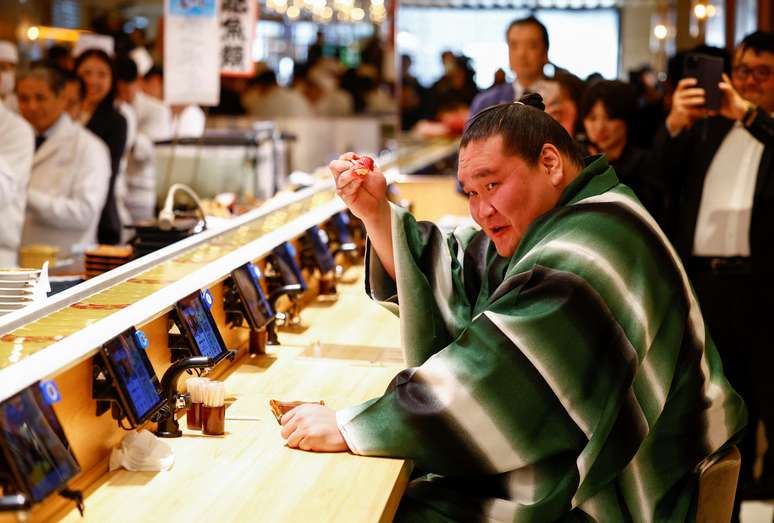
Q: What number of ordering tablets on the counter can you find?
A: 7